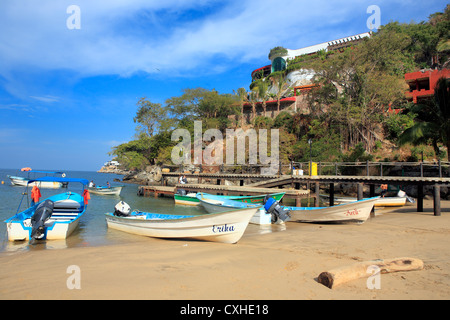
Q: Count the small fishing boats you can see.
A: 8